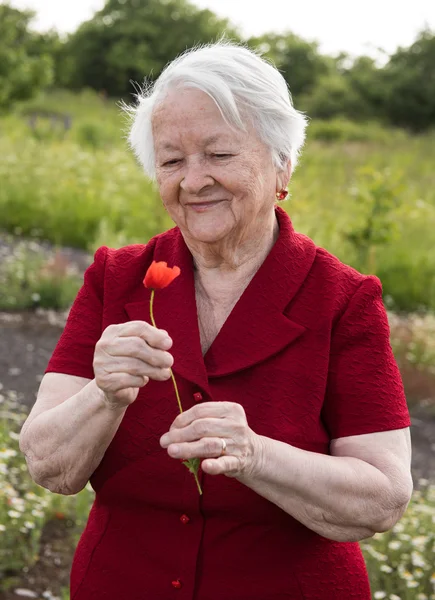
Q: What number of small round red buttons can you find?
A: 3